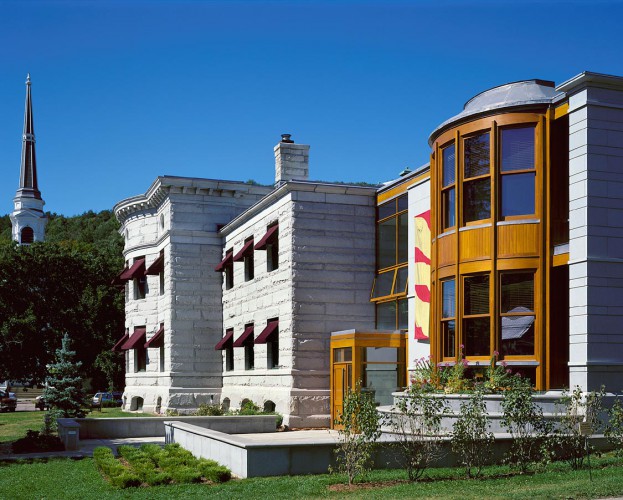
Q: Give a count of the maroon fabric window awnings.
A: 12